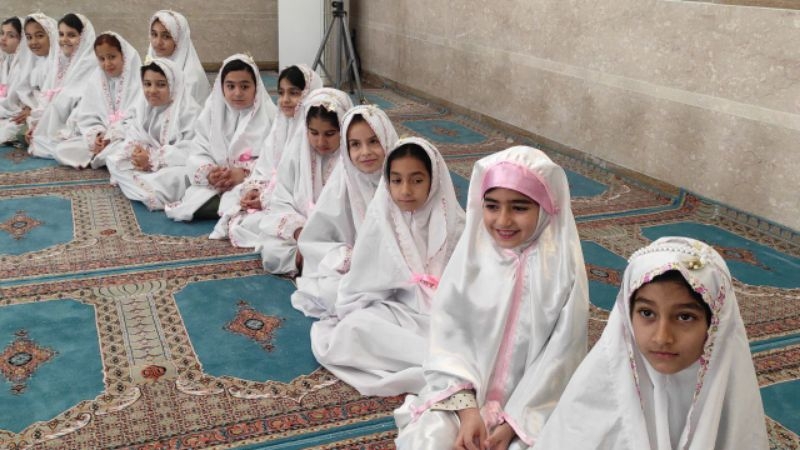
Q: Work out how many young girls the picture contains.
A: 13